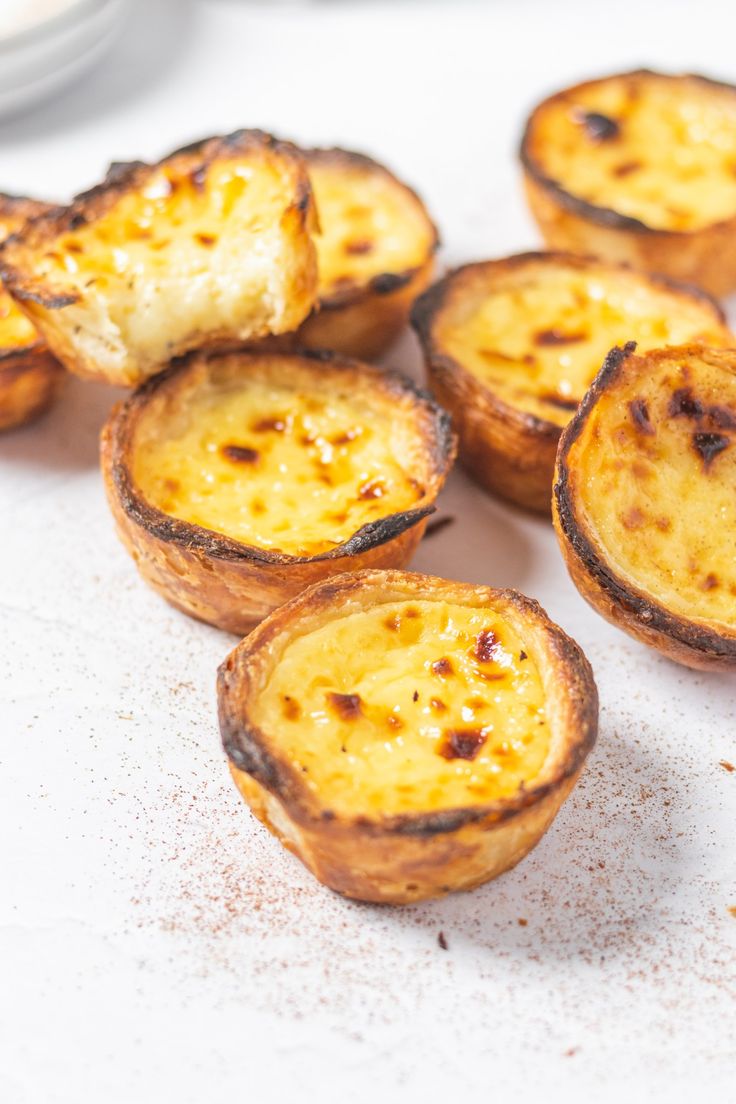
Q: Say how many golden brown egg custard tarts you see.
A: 8